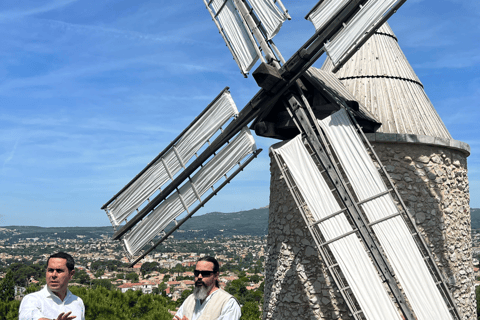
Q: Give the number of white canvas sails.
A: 8